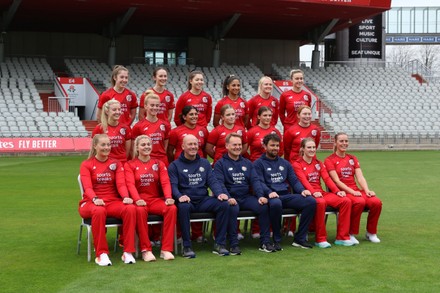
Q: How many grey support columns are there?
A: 4